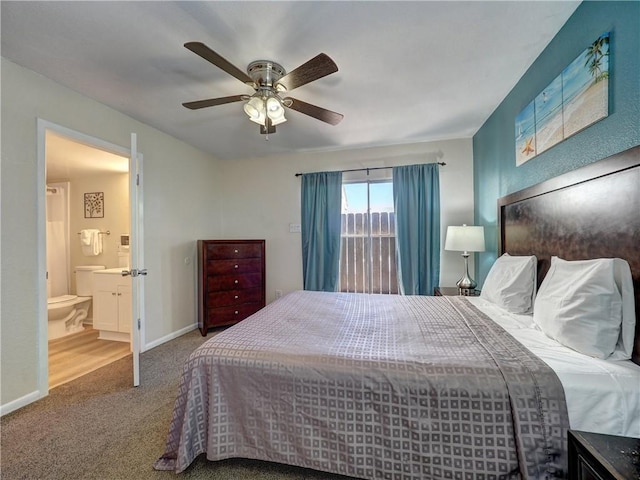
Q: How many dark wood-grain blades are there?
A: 5